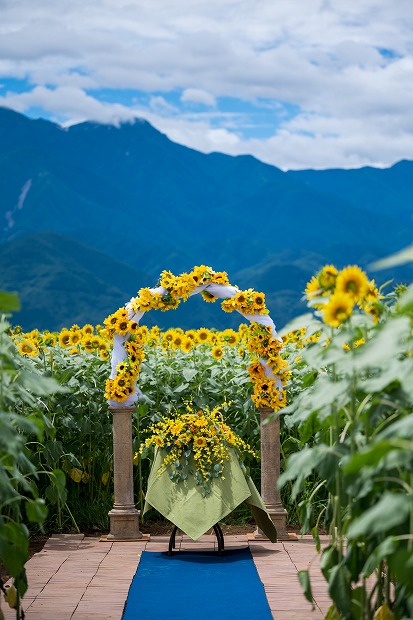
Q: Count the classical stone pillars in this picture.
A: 2